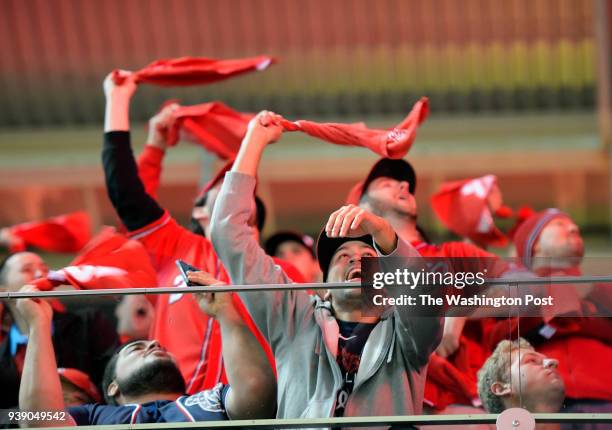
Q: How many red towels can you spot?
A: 6